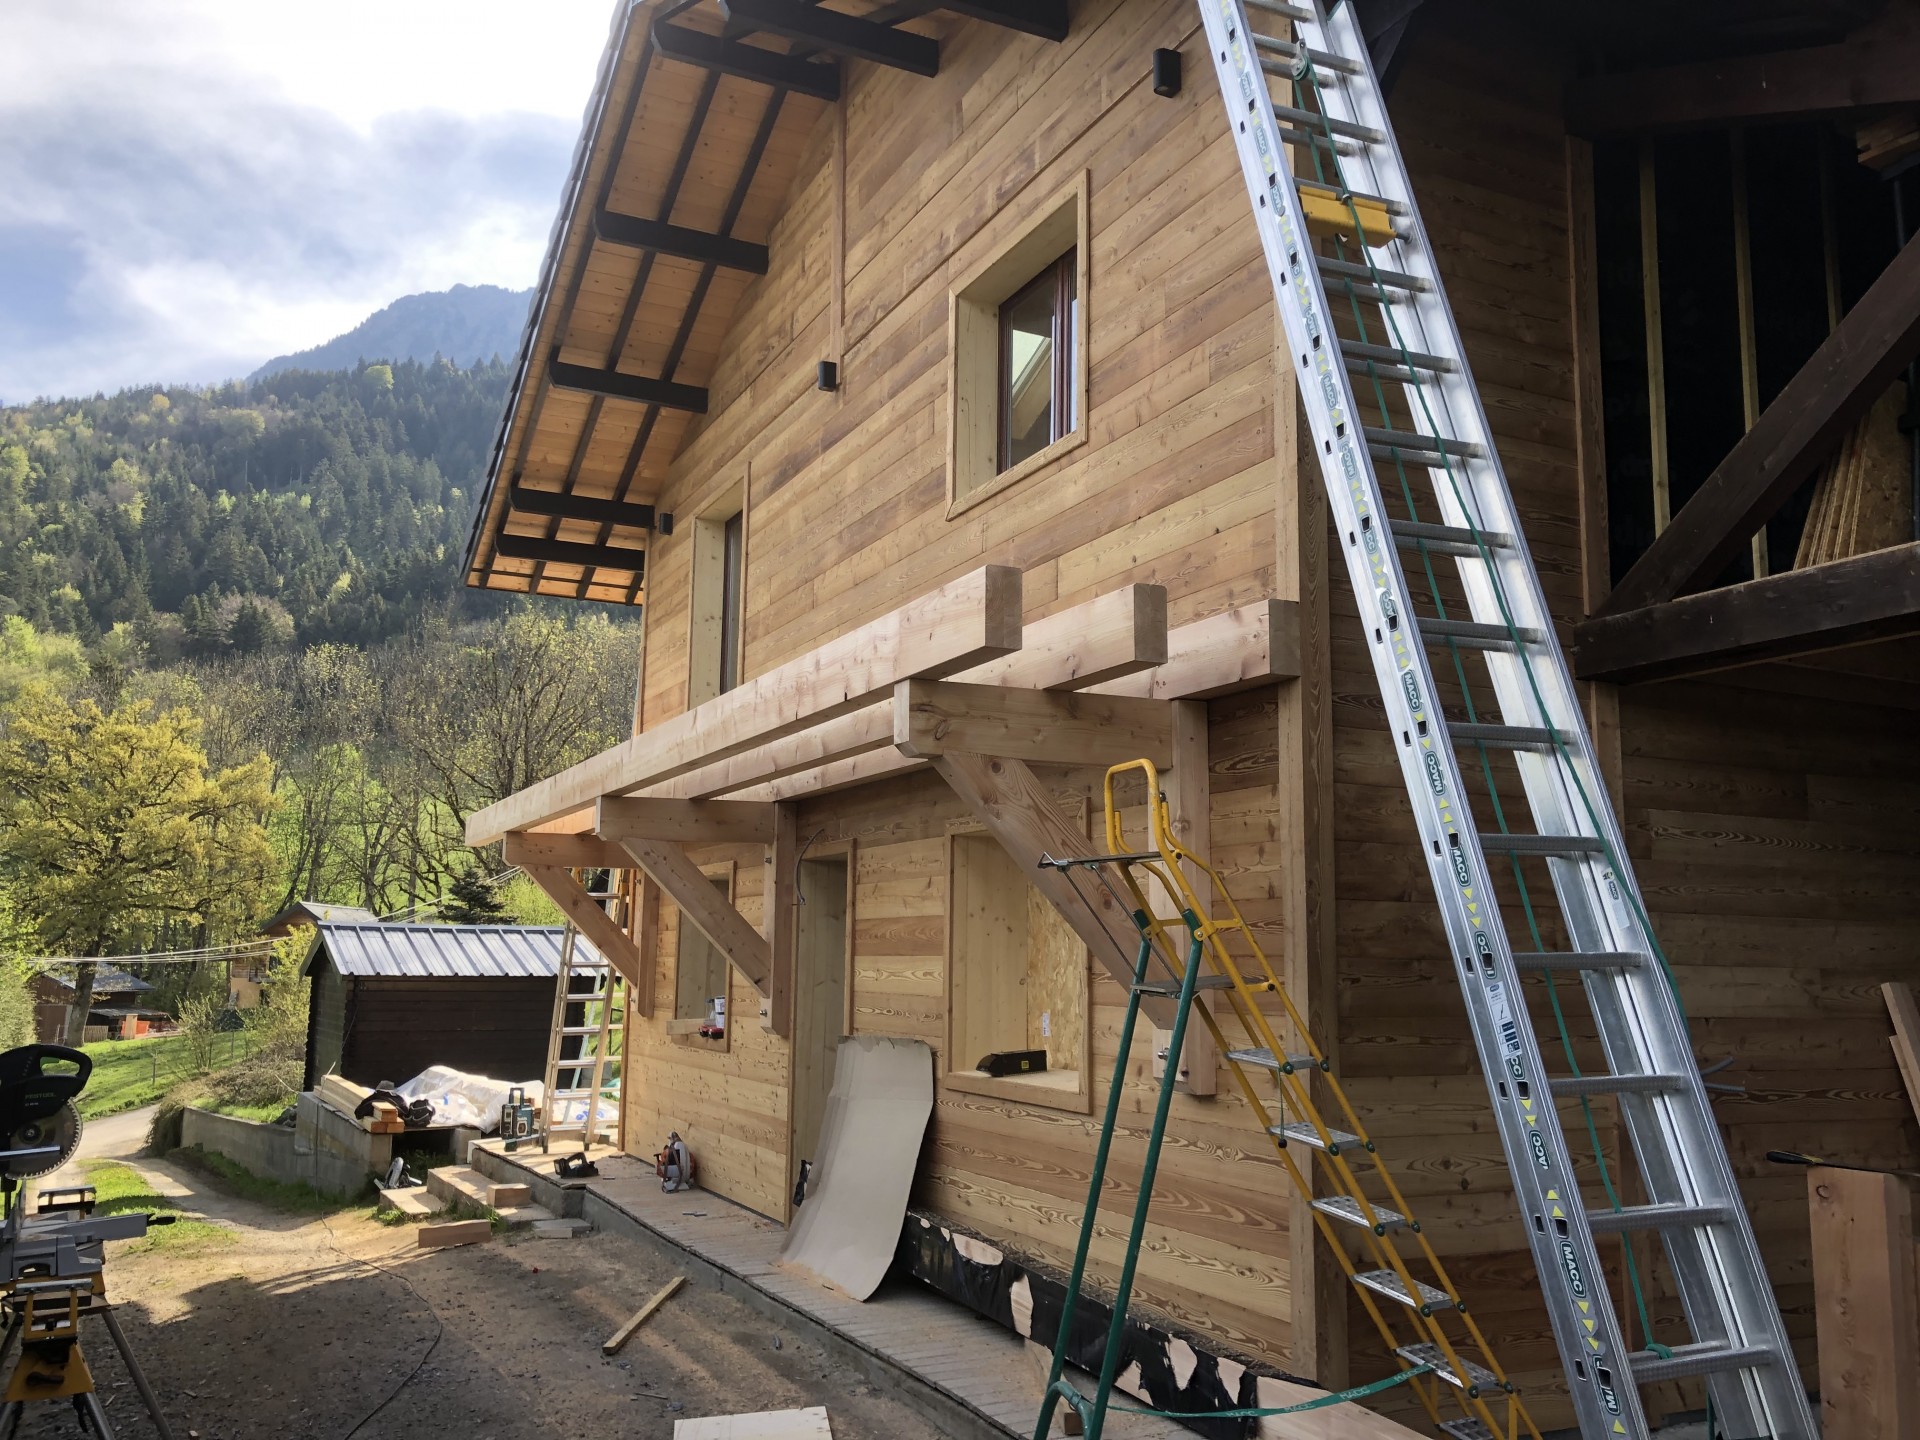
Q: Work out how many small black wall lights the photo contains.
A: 3